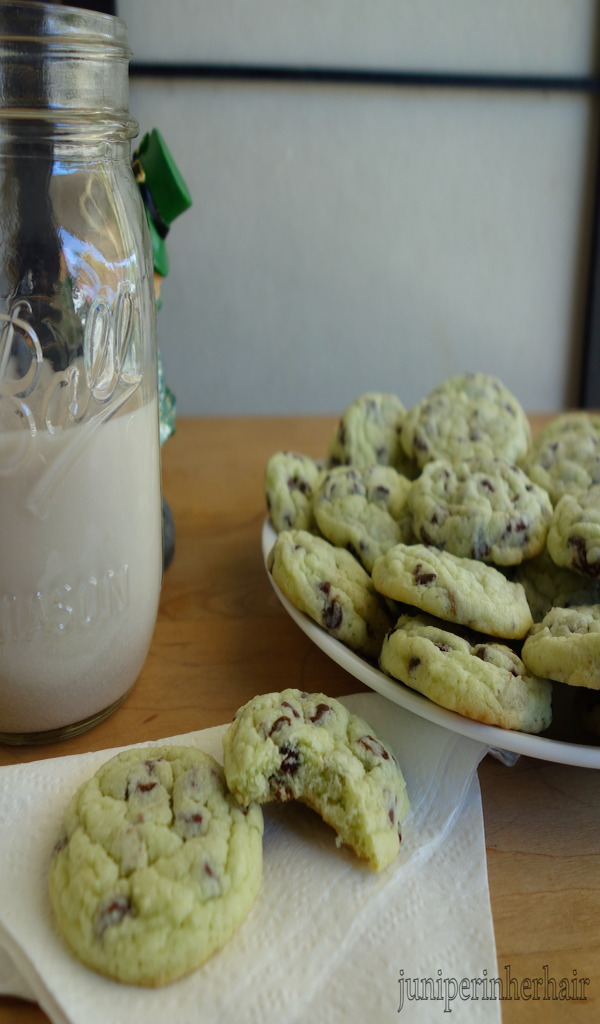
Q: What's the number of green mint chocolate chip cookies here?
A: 14